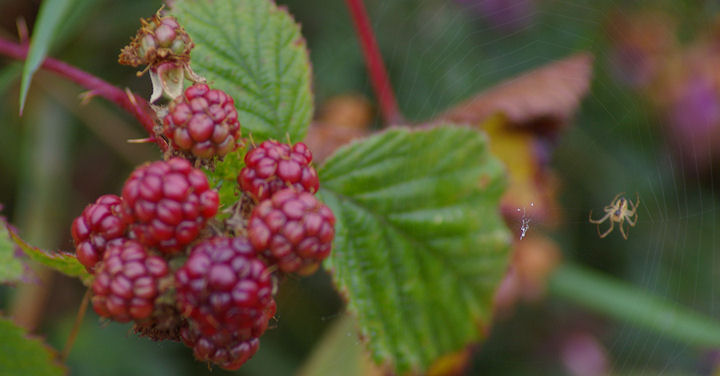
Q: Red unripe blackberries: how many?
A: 8